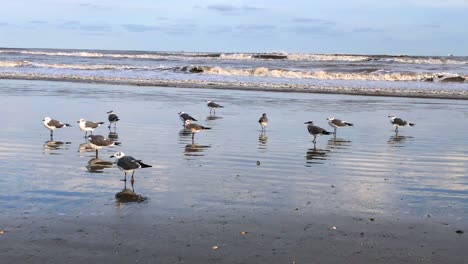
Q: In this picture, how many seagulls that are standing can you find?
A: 12